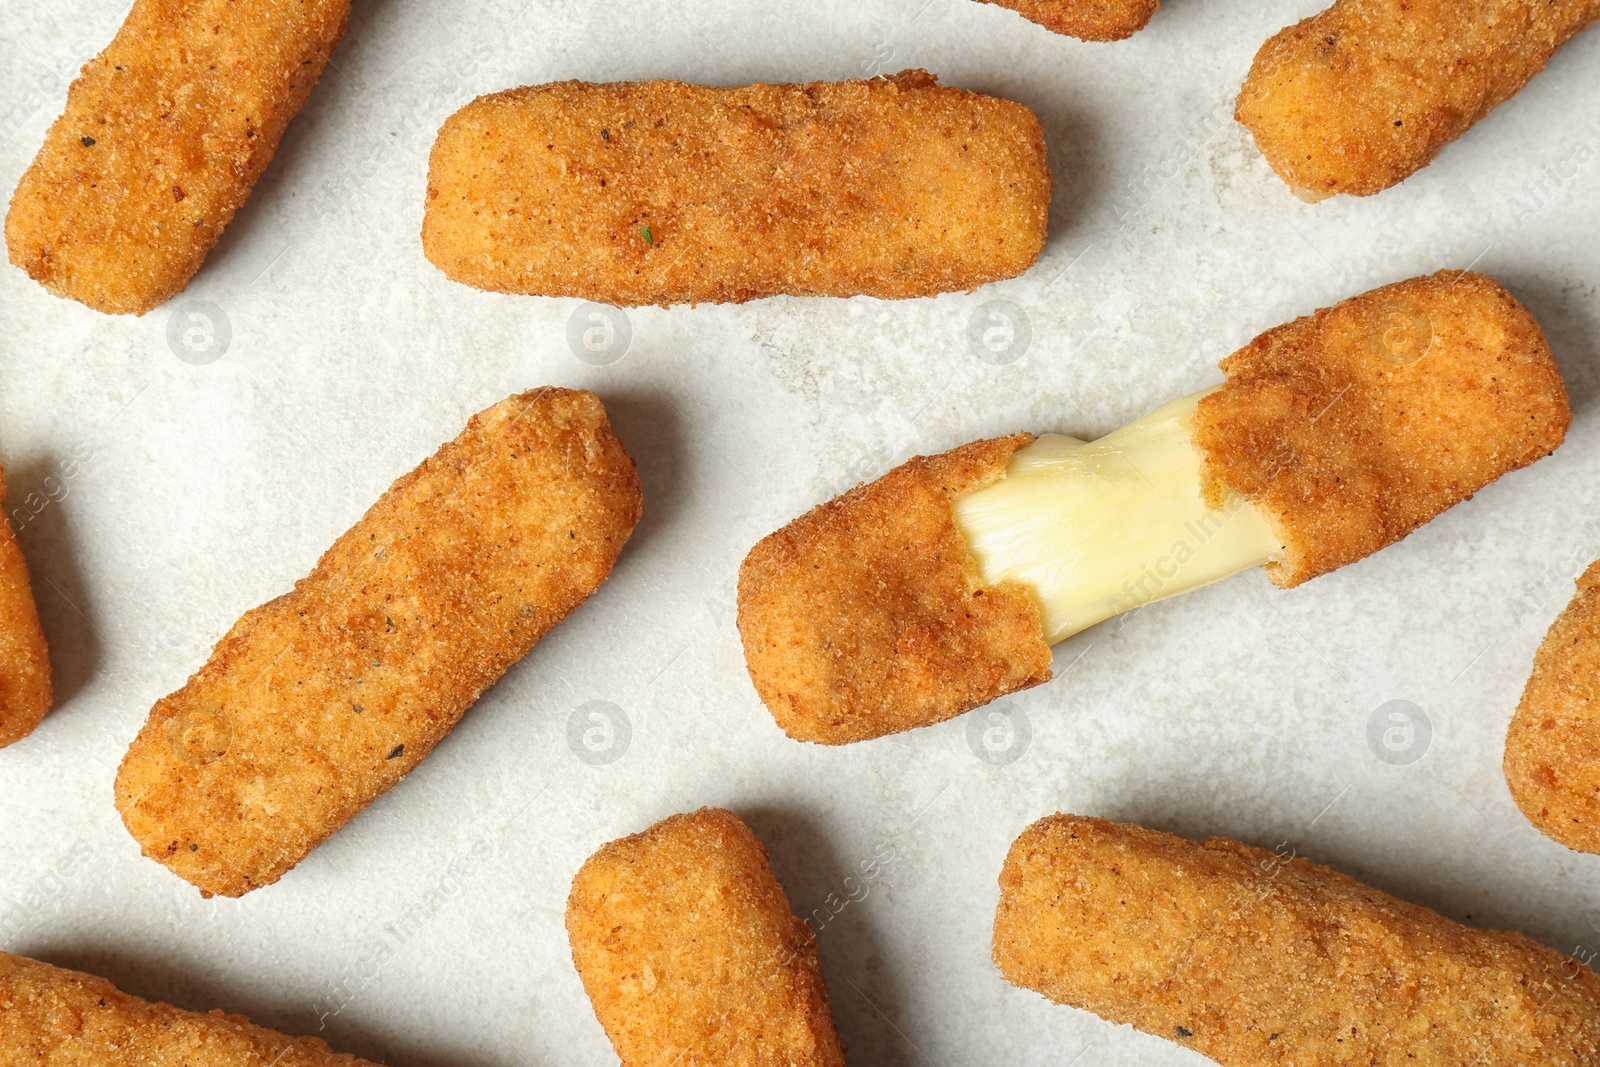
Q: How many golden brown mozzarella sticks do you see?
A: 11